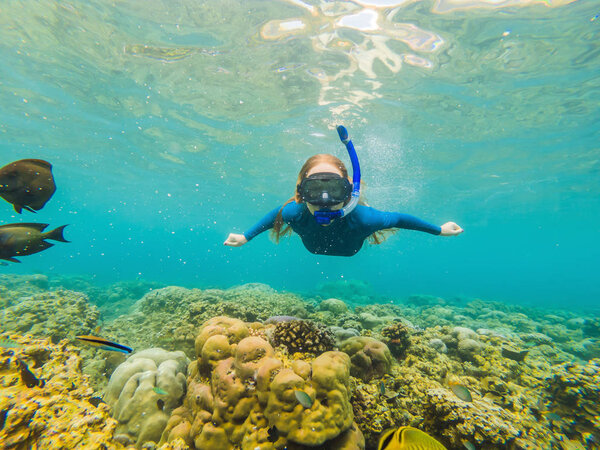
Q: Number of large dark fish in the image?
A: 2